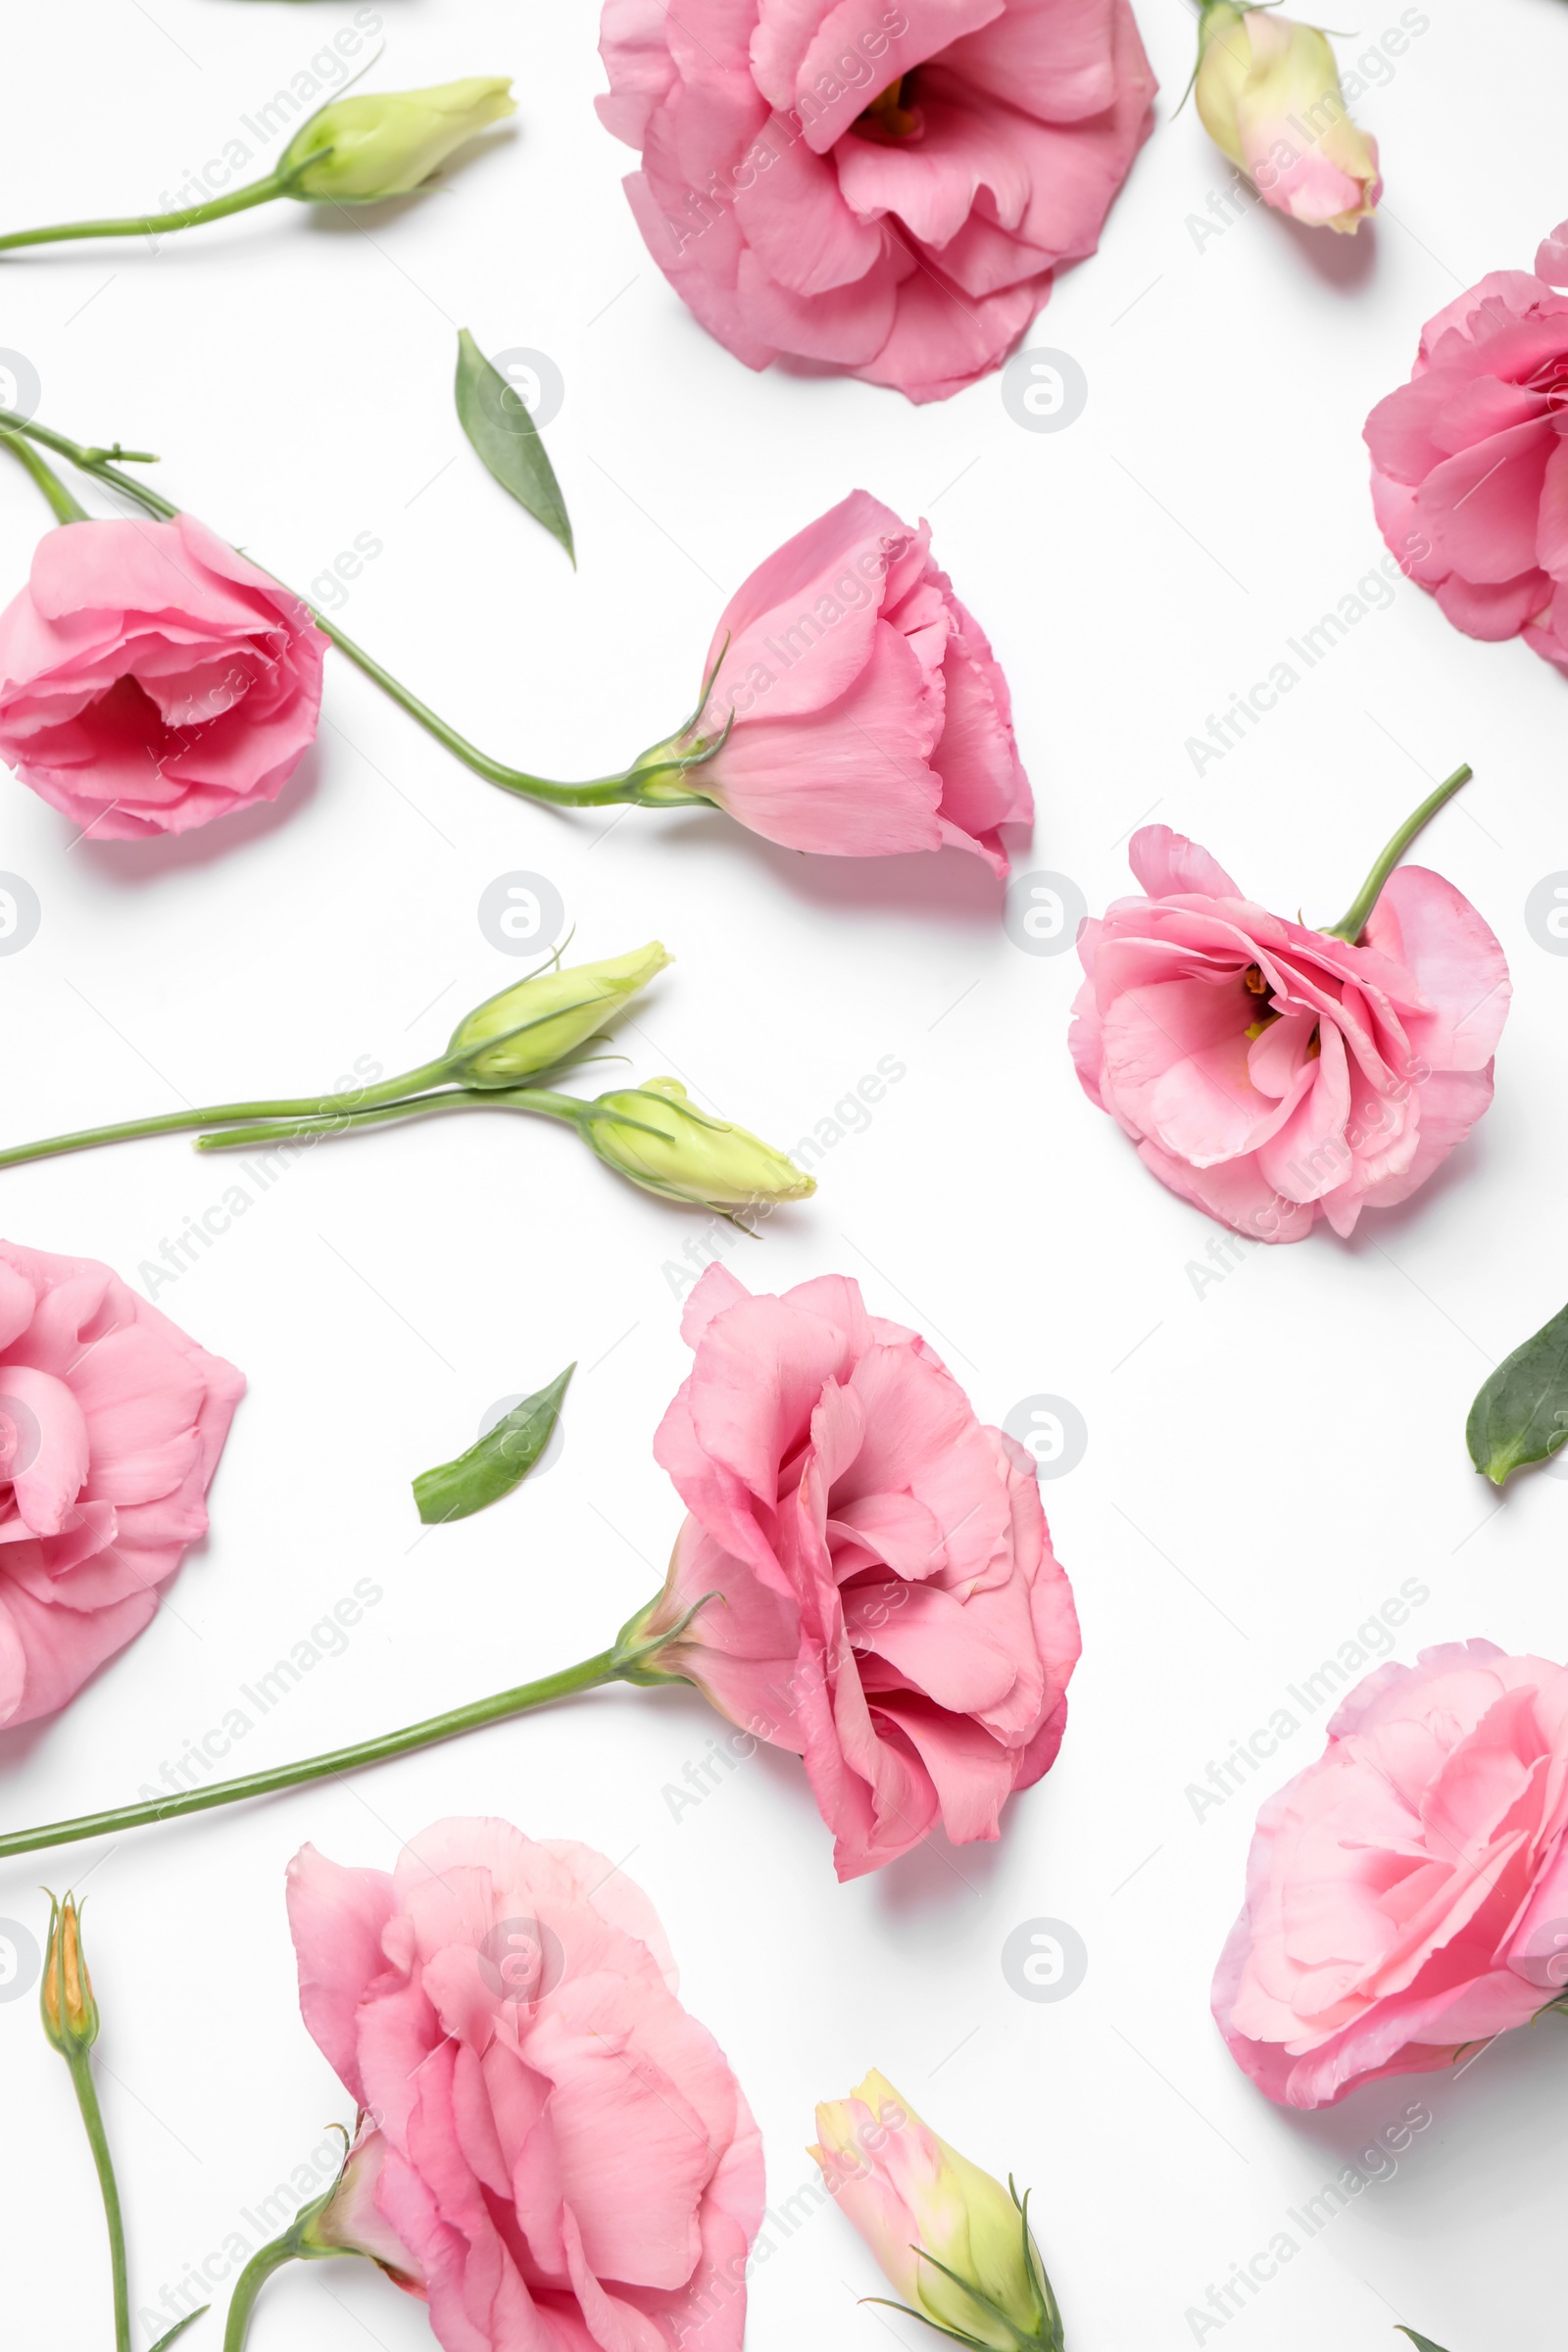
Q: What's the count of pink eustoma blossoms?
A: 9